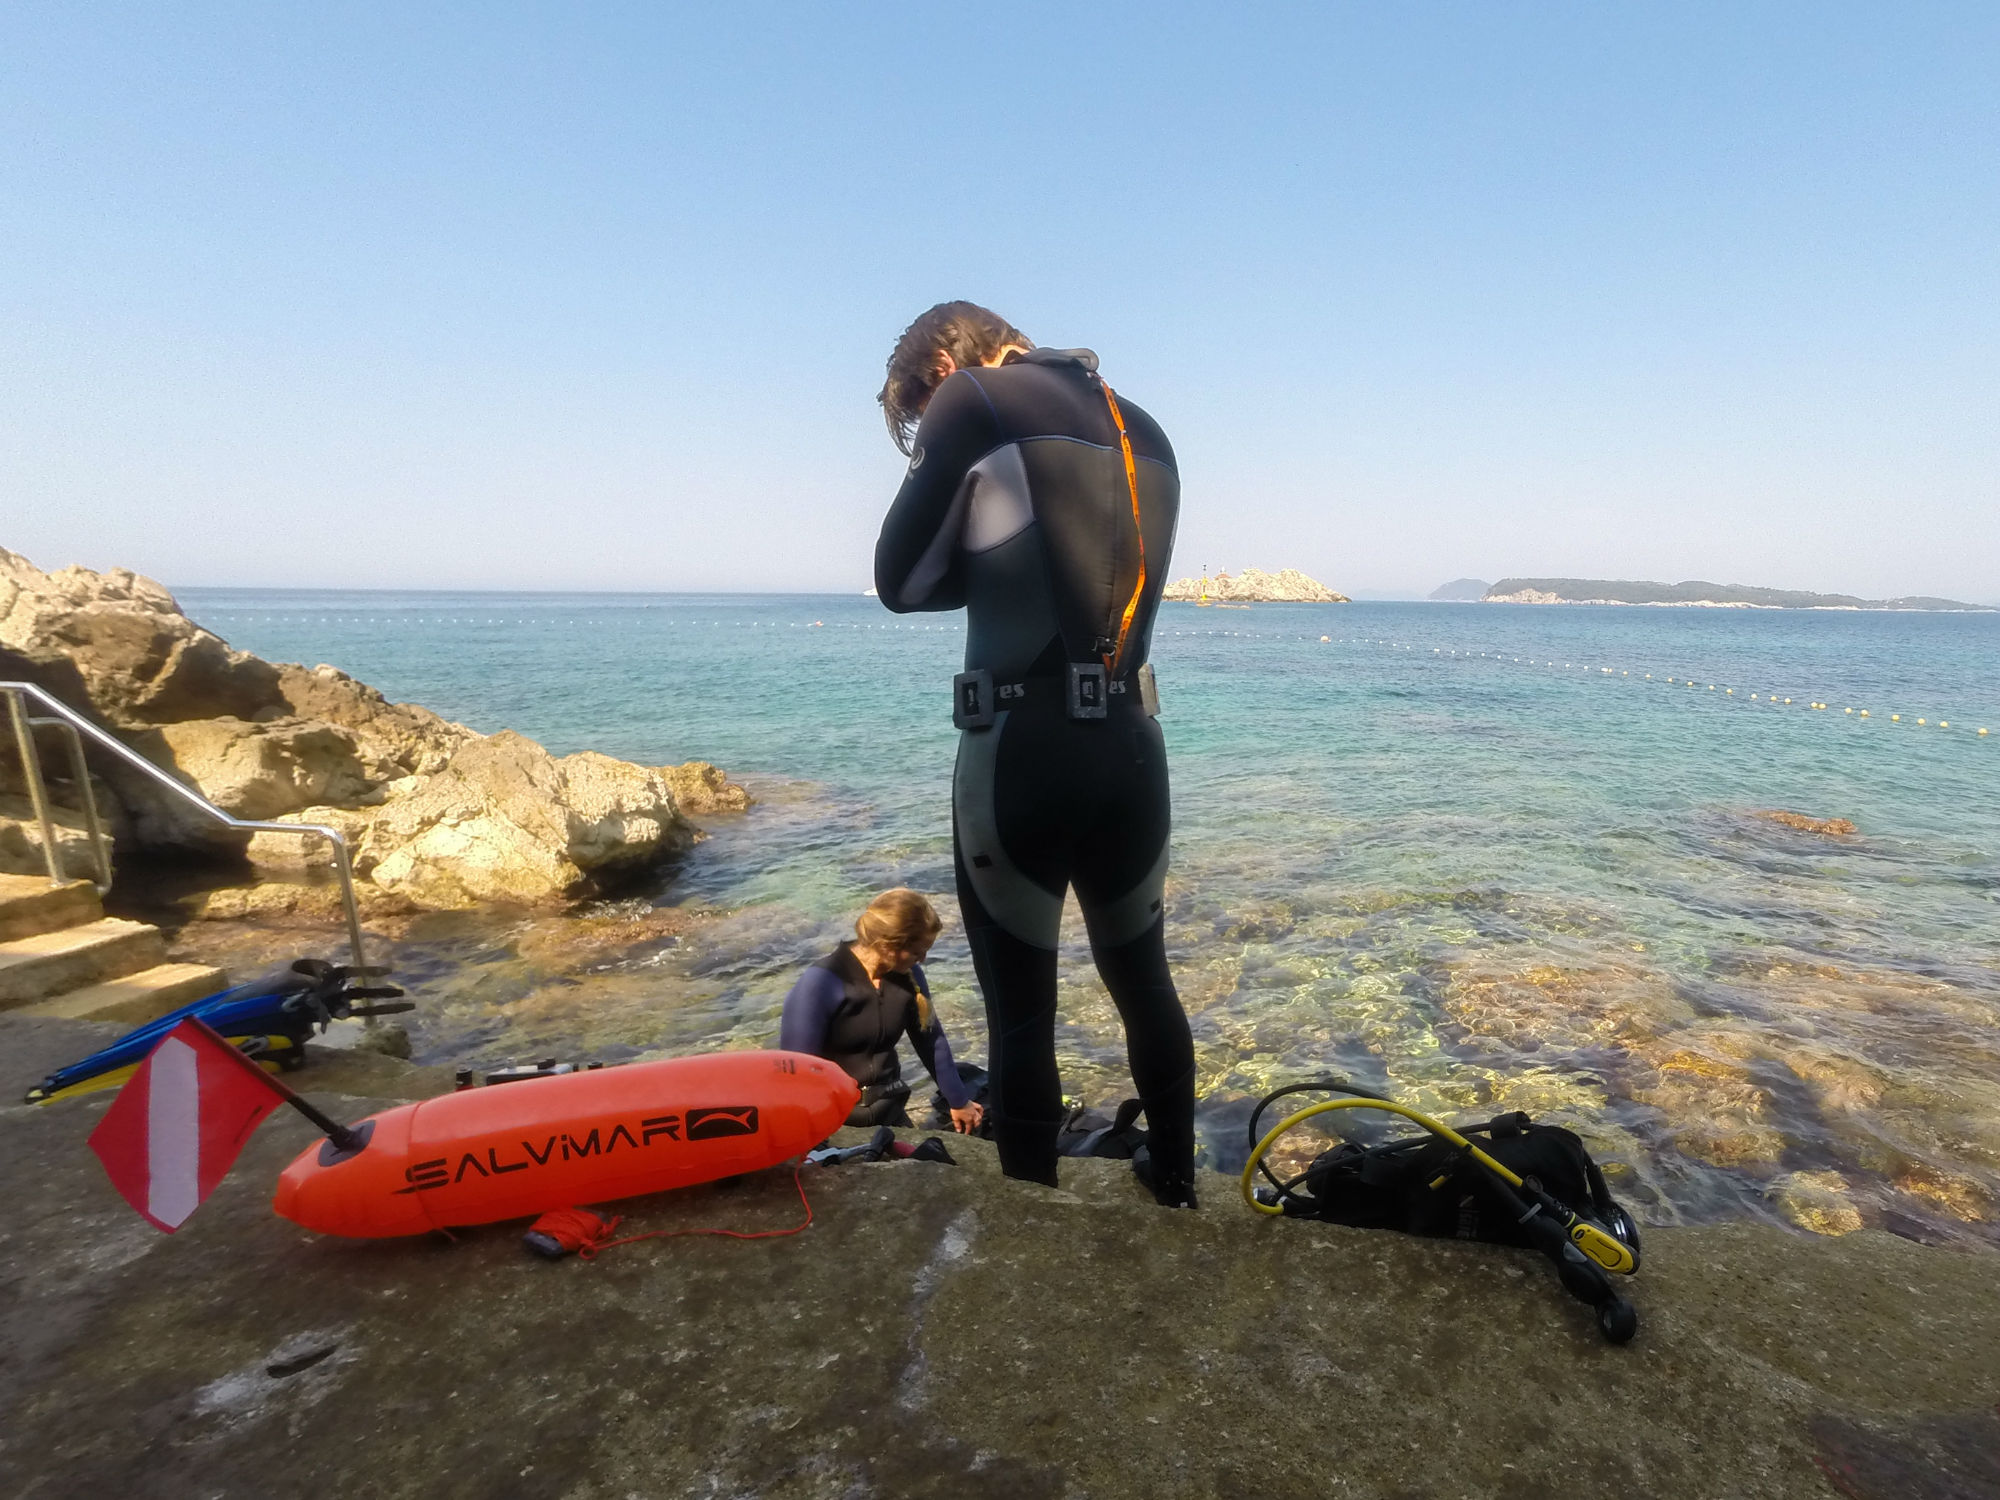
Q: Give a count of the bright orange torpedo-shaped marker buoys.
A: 1